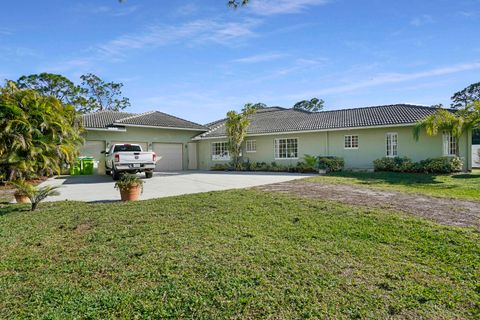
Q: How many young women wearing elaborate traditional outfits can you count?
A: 0